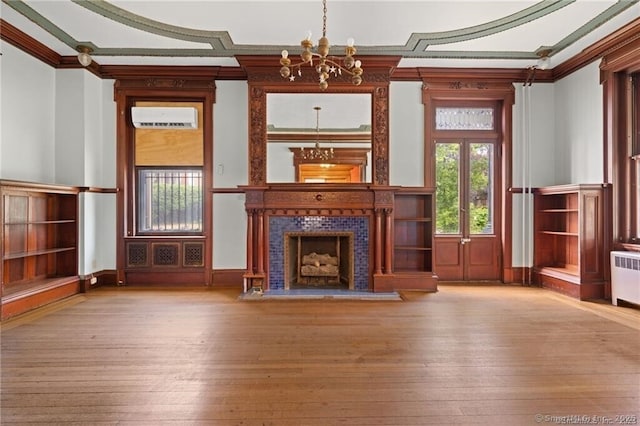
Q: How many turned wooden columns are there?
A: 4